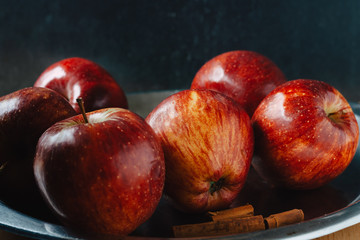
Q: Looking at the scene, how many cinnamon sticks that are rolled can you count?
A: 3